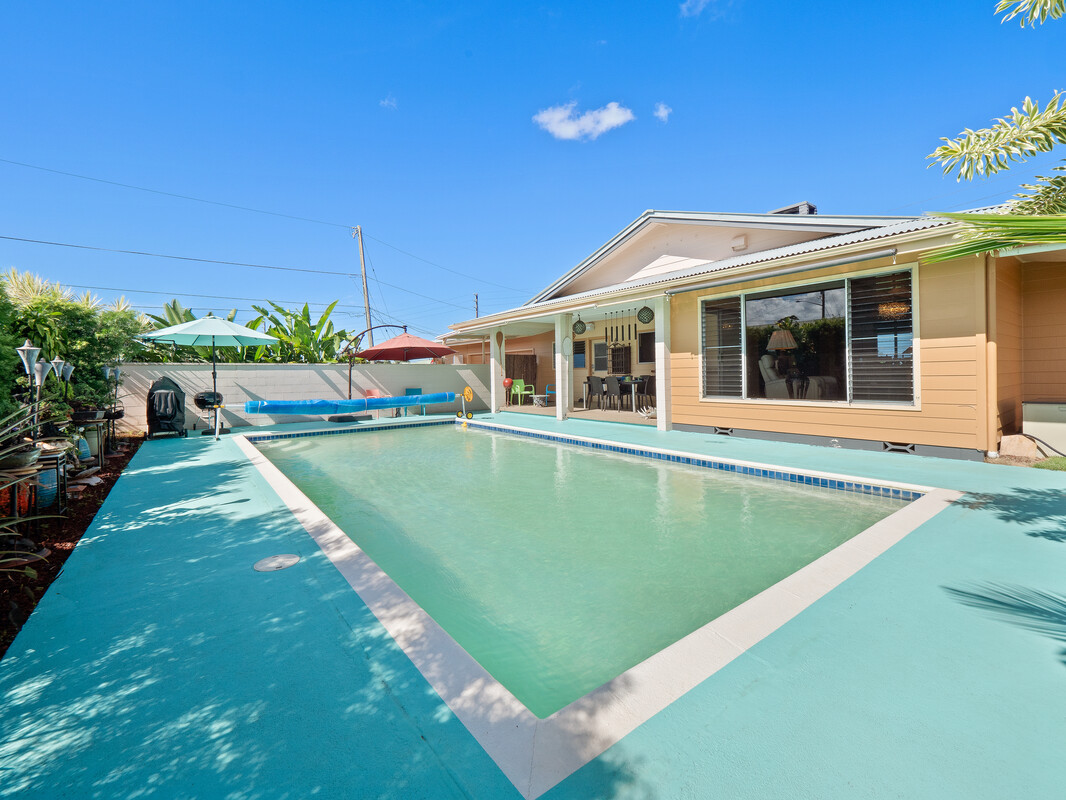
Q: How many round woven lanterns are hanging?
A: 2